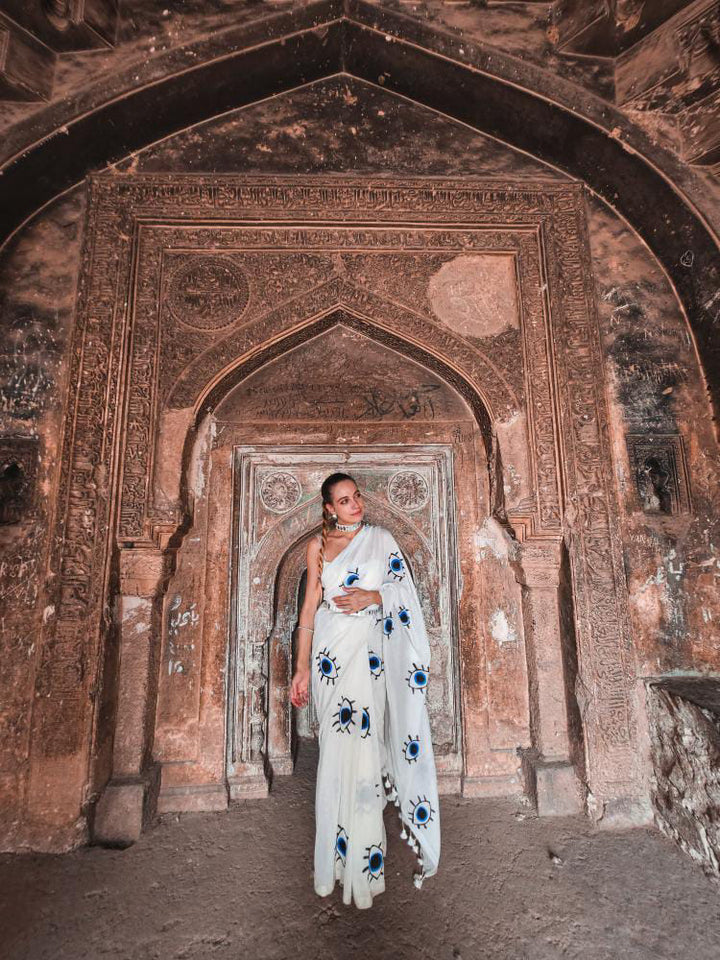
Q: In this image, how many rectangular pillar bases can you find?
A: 2